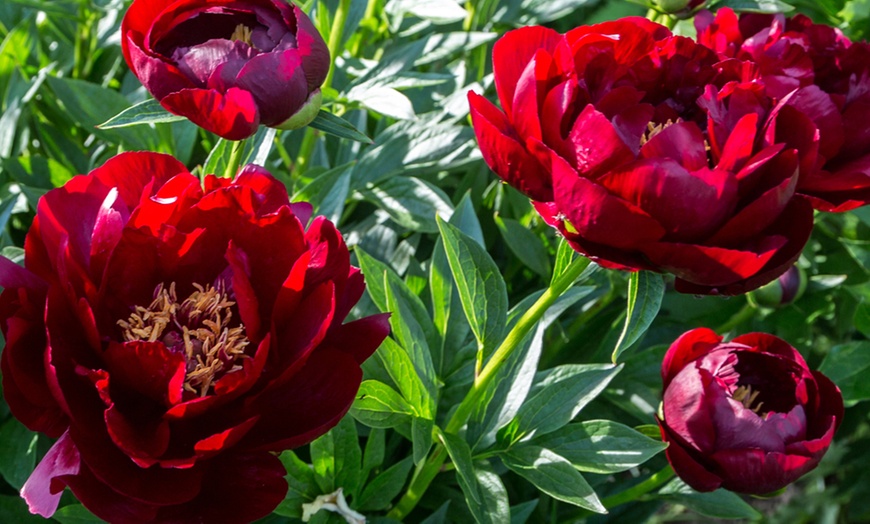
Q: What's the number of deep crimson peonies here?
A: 5